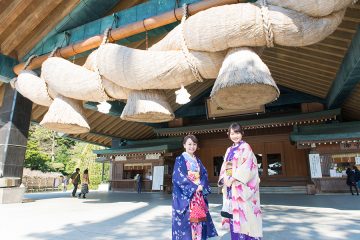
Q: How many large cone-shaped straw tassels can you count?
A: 3